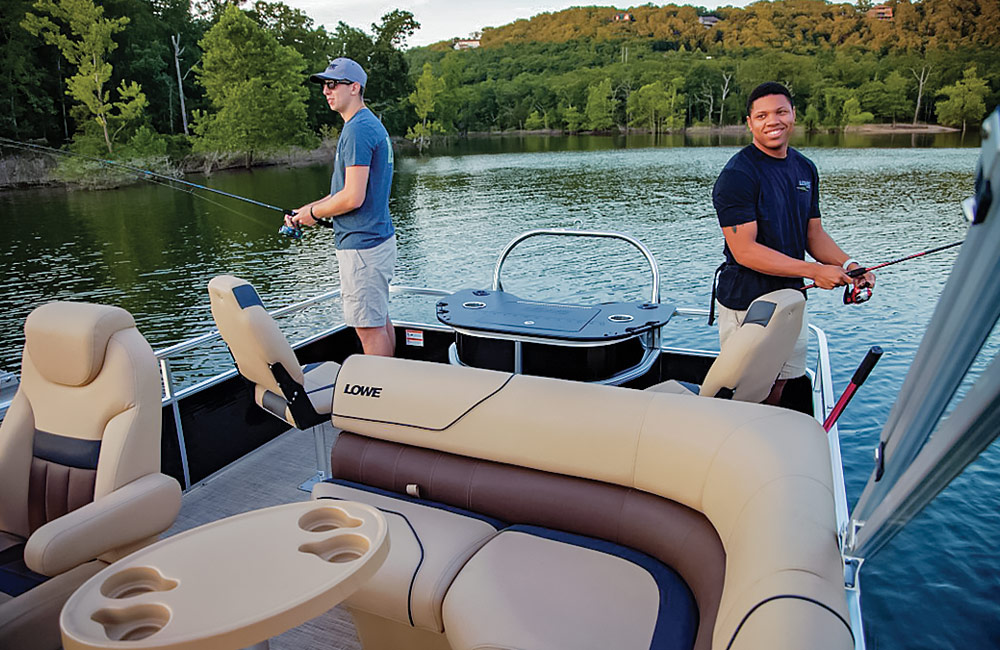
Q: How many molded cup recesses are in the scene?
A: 4